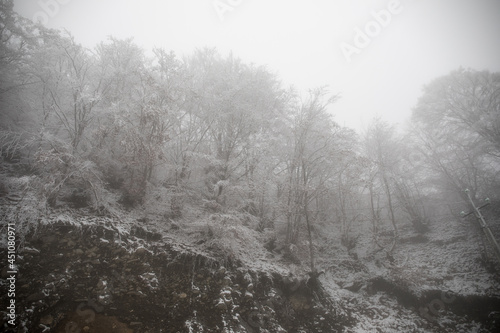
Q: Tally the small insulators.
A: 3